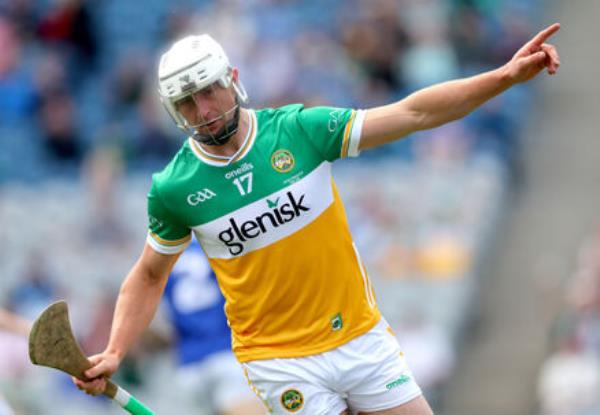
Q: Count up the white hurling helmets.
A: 1